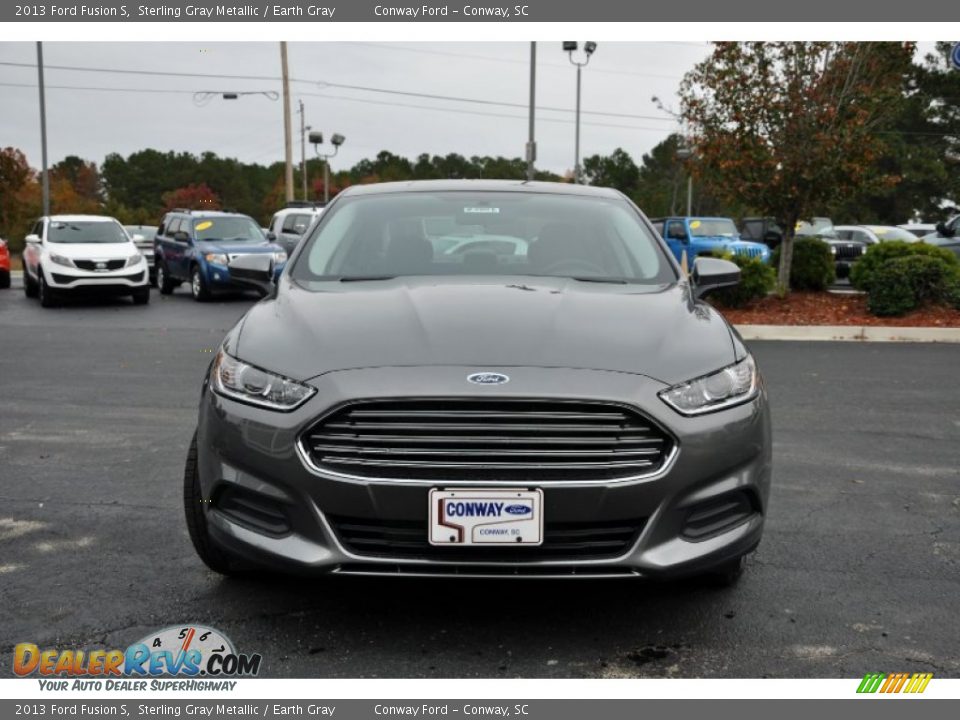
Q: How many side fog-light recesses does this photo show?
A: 2